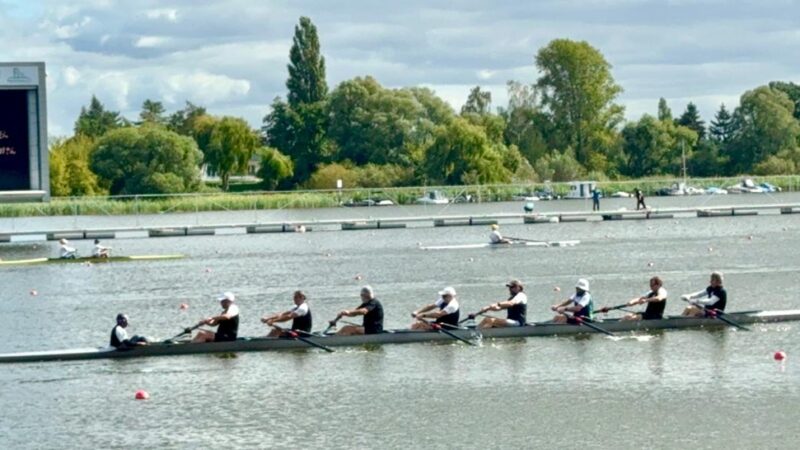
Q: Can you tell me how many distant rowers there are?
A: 3